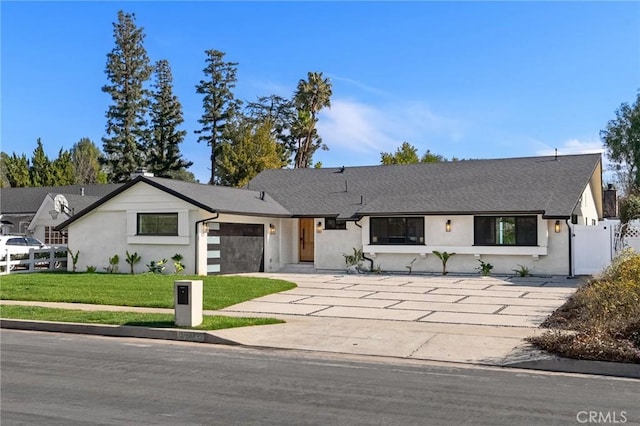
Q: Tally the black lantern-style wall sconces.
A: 5